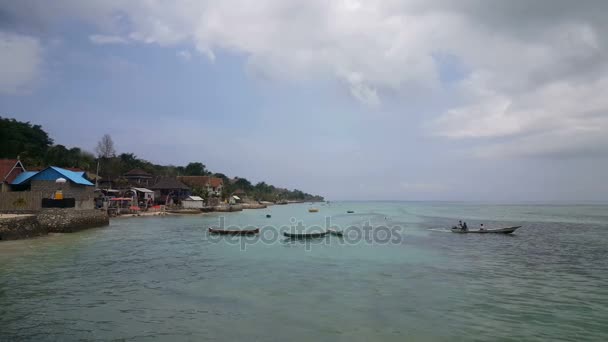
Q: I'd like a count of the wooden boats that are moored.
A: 2